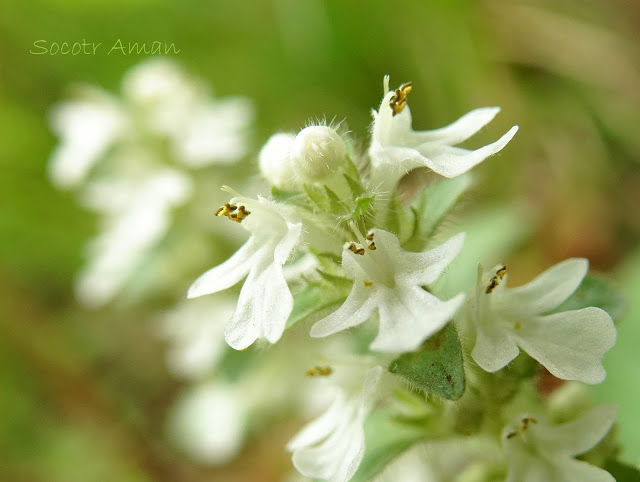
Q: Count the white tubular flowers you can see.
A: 6